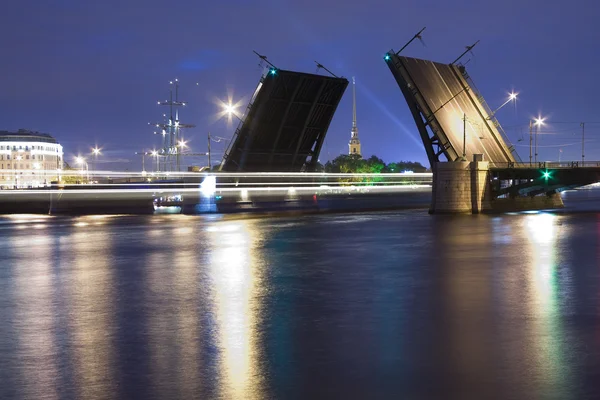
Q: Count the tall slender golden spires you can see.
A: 1